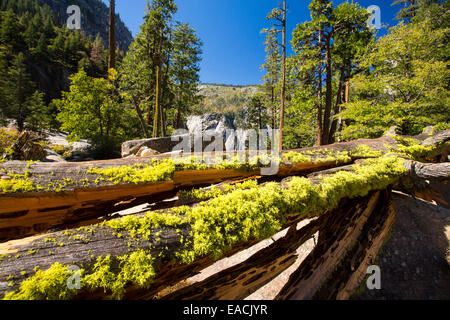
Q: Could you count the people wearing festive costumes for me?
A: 0